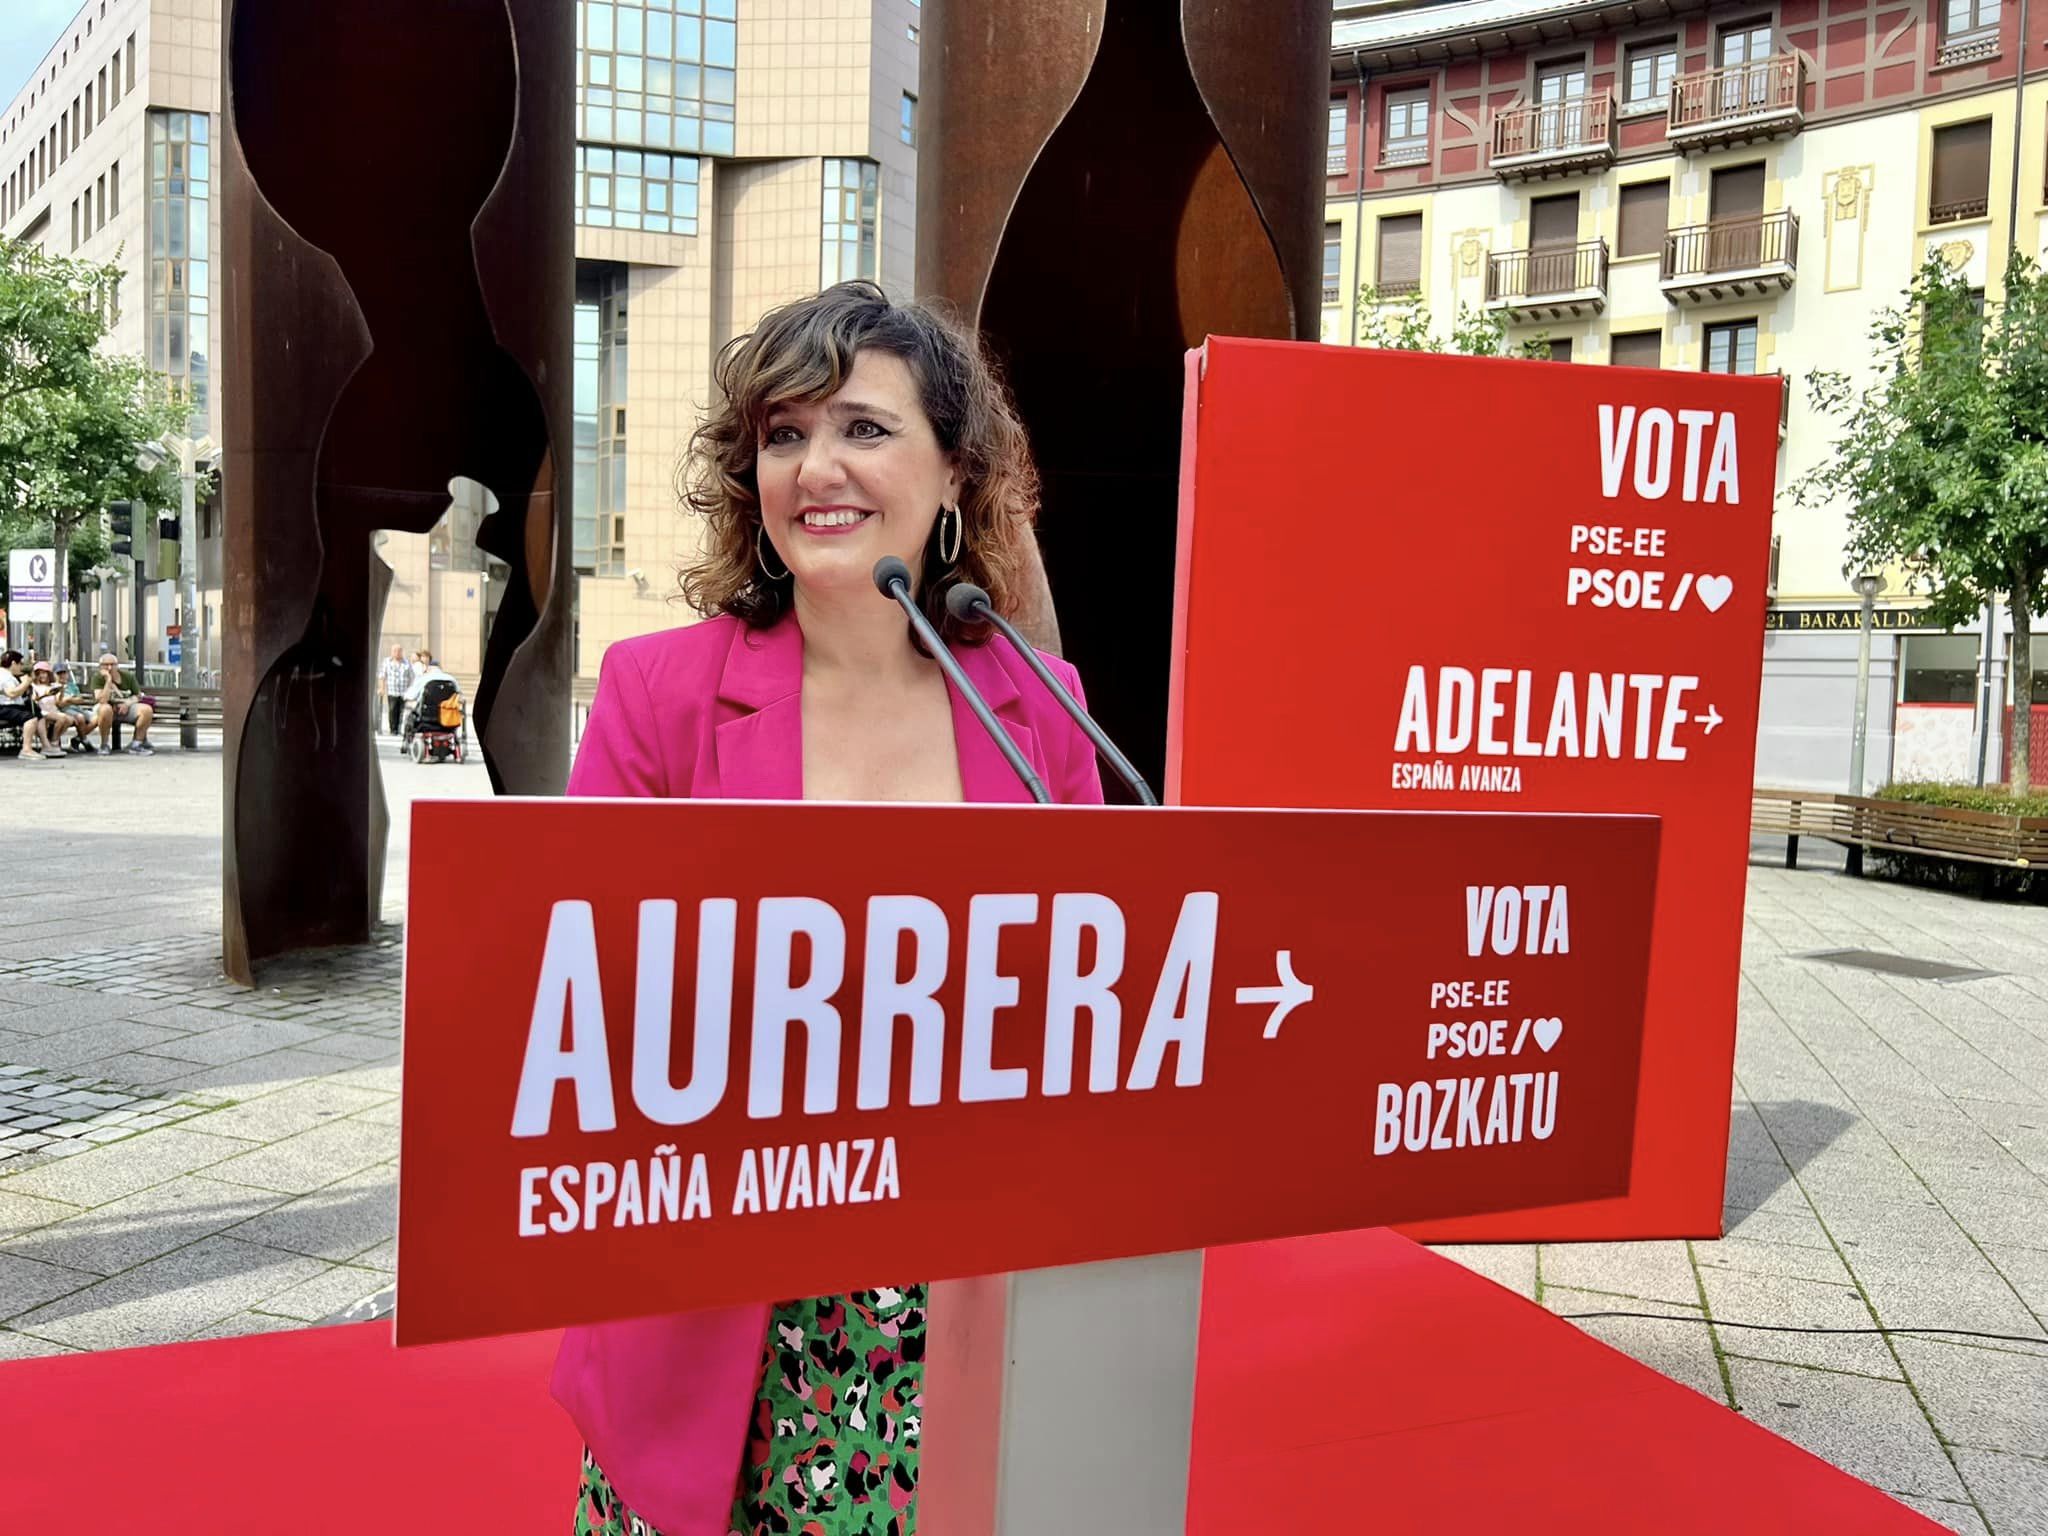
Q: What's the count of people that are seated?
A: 5